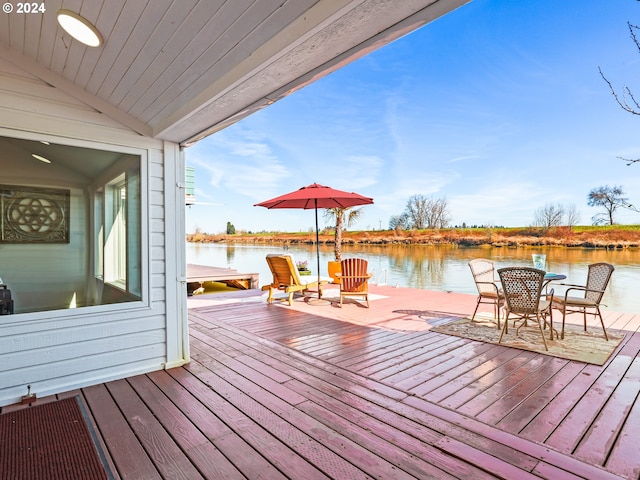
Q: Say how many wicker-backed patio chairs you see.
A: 3